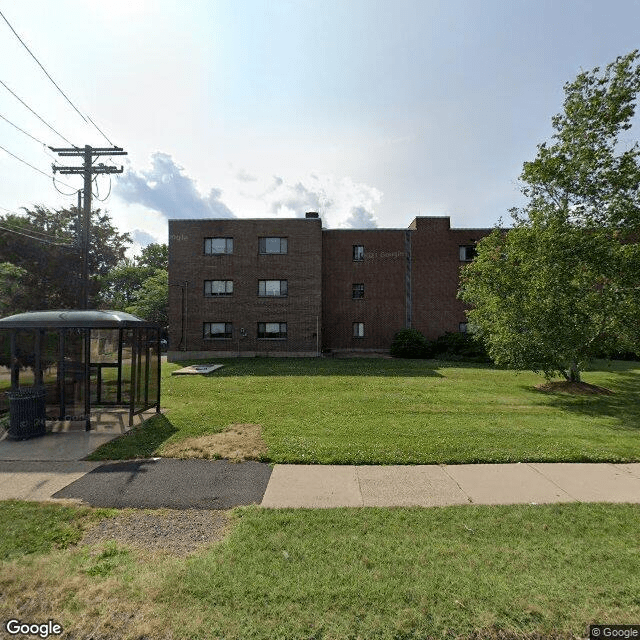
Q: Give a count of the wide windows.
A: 6